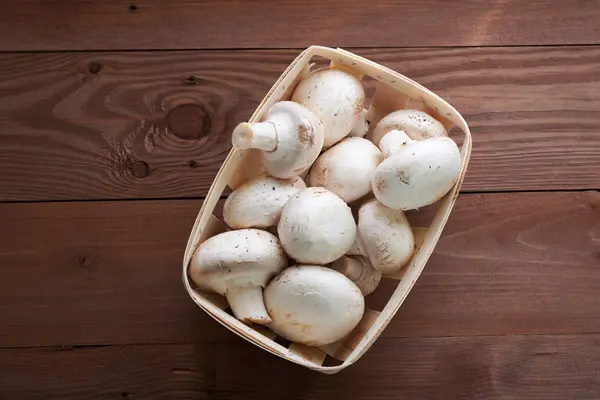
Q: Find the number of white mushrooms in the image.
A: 11